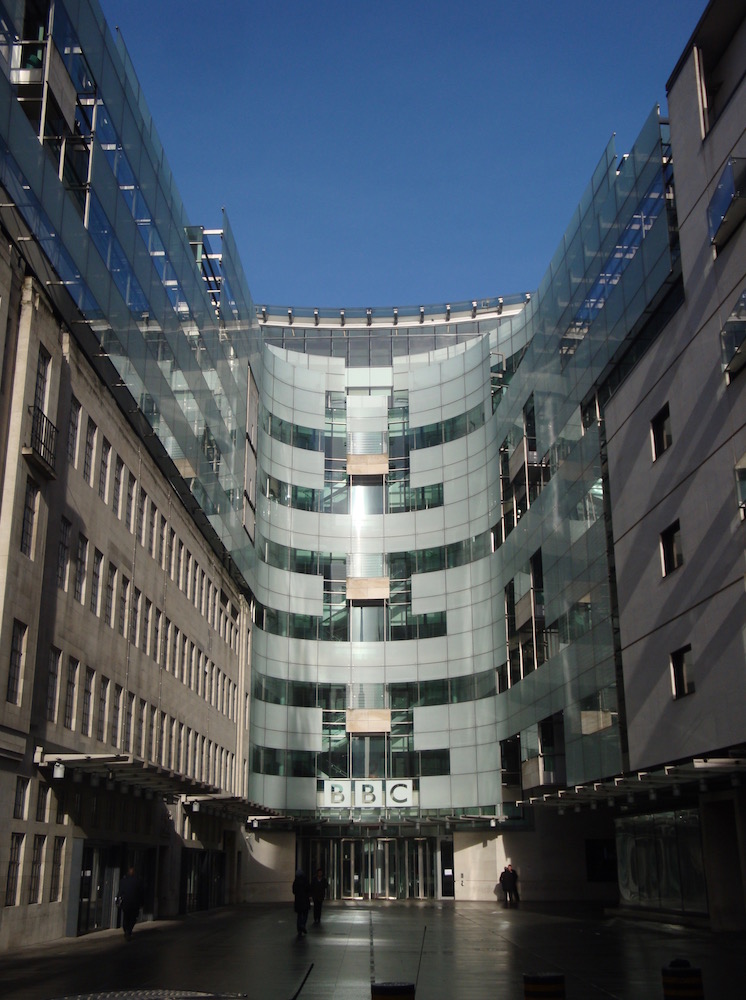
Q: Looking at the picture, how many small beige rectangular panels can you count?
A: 3